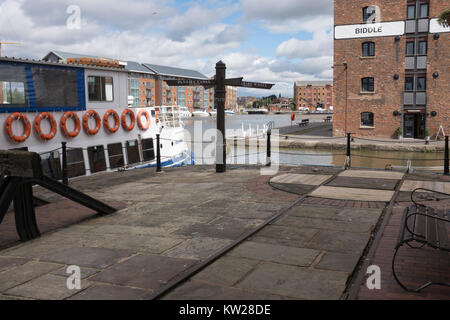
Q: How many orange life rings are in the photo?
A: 7